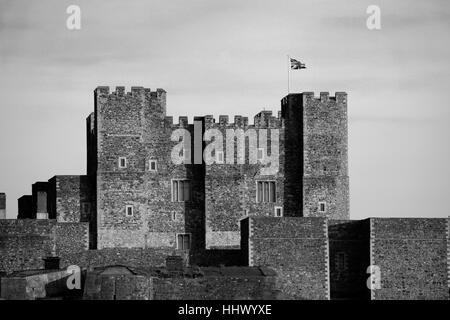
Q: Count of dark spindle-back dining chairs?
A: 0